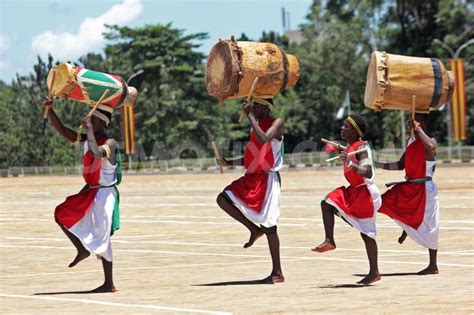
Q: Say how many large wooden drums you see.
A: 3